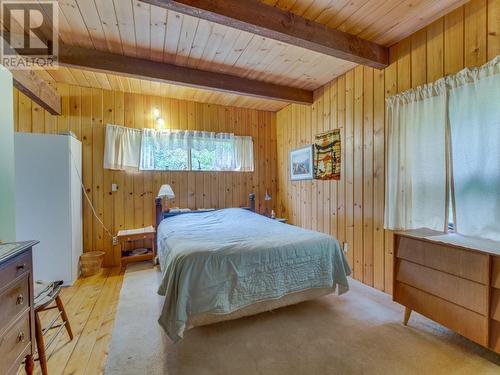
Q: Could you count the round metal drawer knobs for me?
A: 3